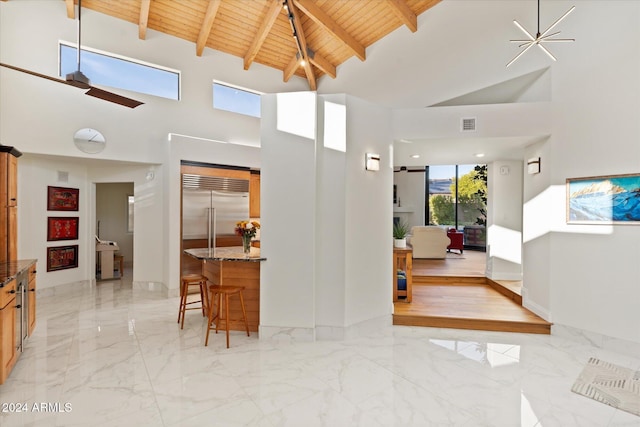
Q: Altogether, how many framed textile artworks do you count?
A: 3